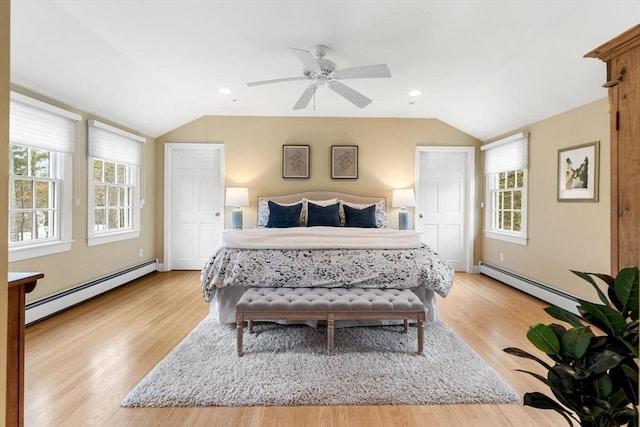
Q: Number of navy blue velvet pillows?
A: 3